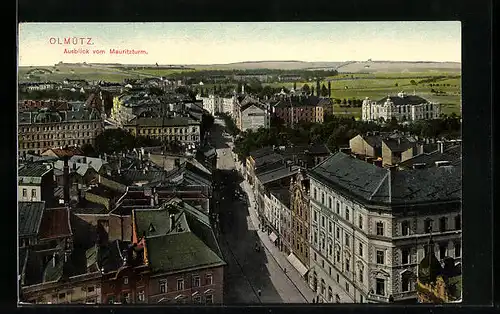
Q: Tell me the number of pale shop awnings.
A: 2